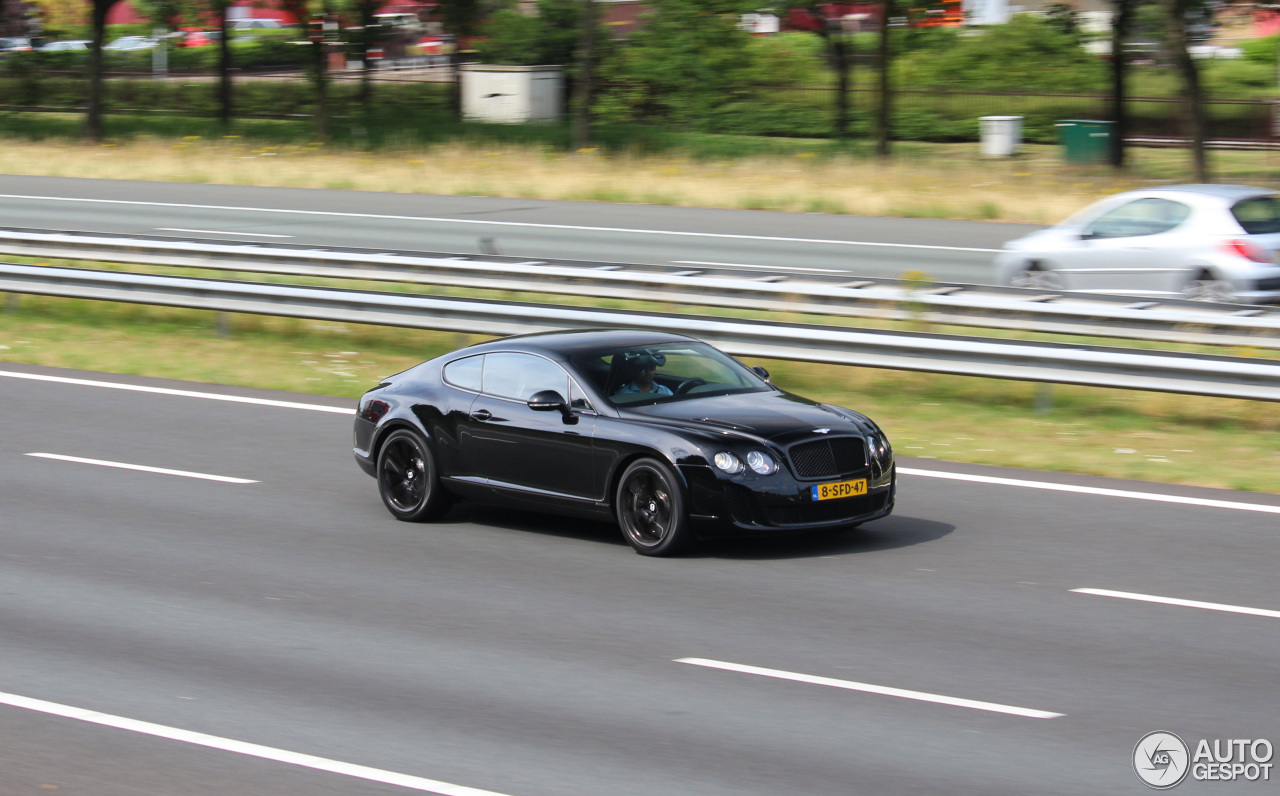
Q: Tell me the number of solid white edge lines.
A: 3